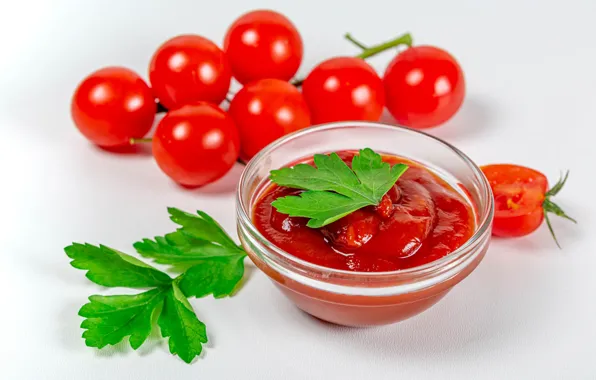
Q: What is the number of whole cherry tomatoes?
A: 7